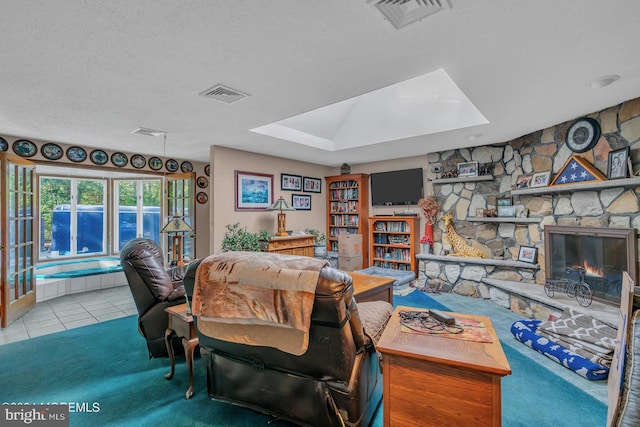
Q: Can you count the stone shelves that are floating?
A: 3